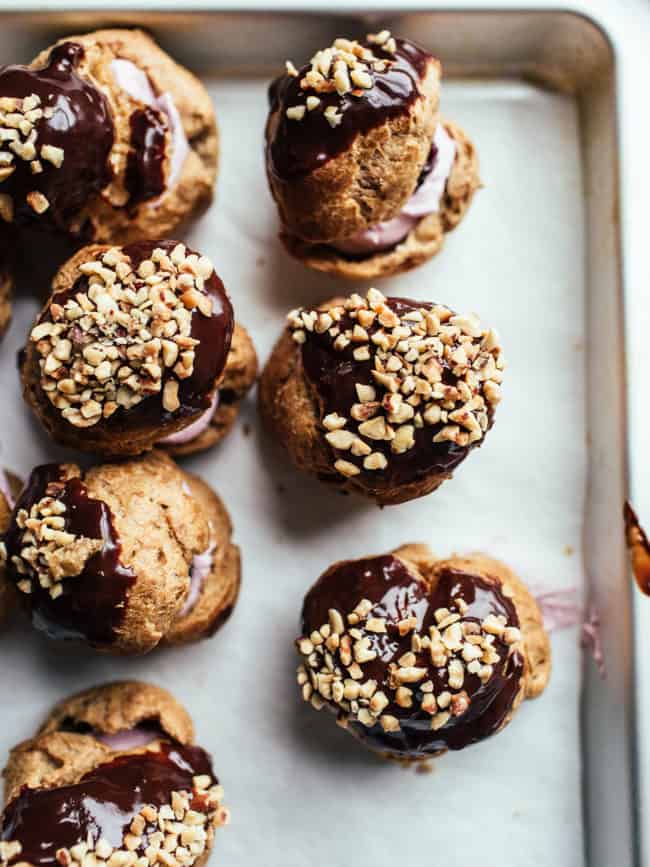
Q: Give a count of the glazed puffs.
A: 7